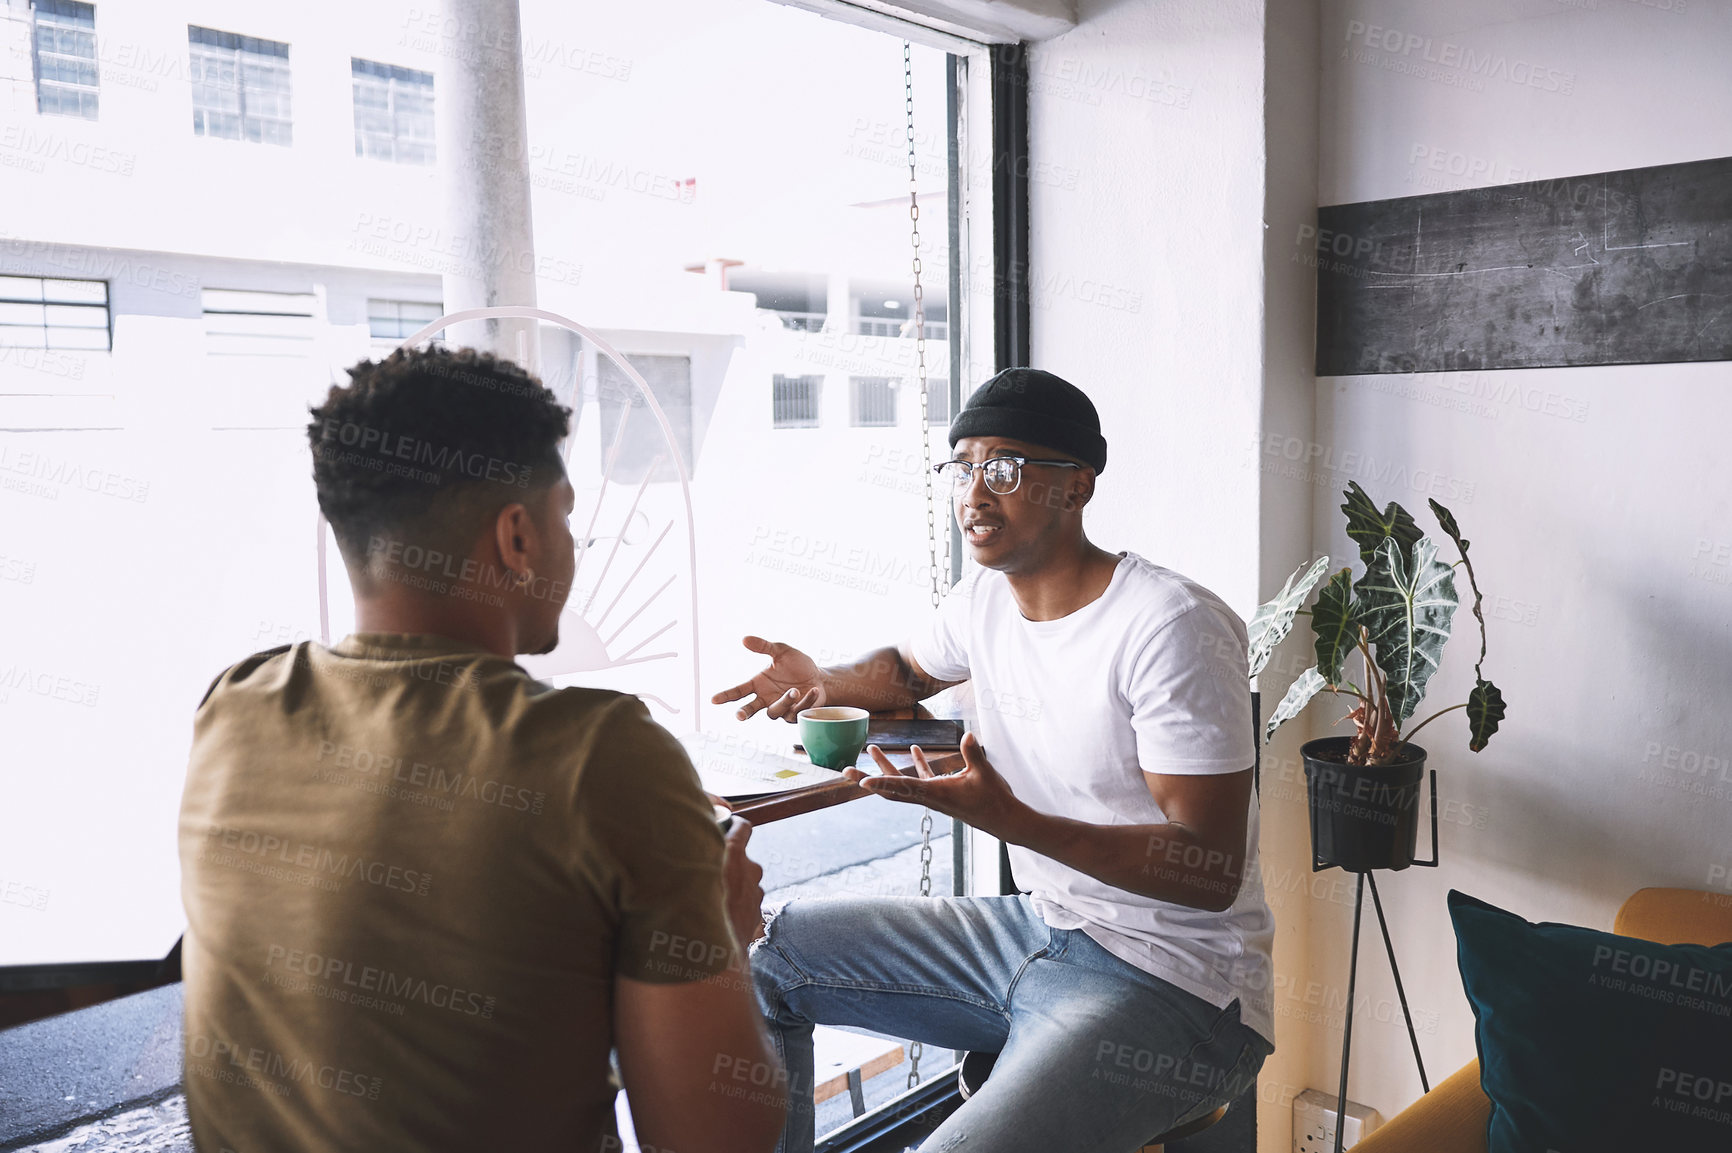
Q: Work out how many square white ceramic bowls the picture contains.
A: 0